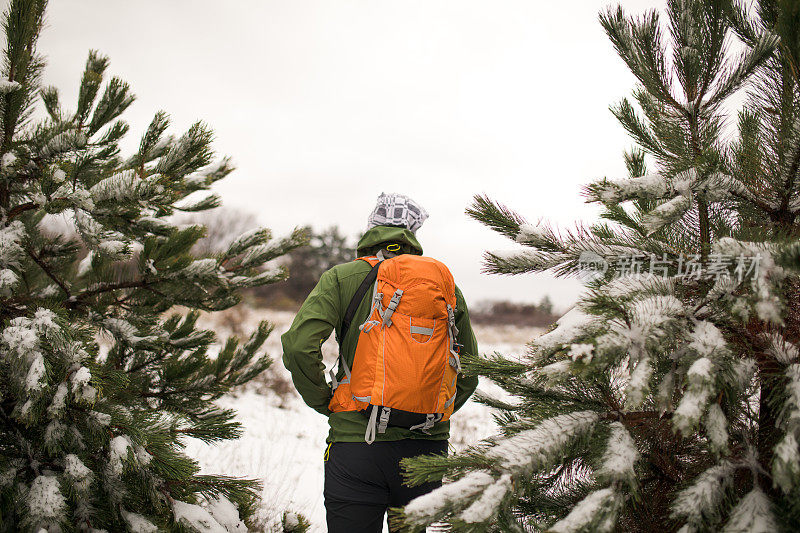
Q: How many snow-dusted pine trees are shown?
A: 2